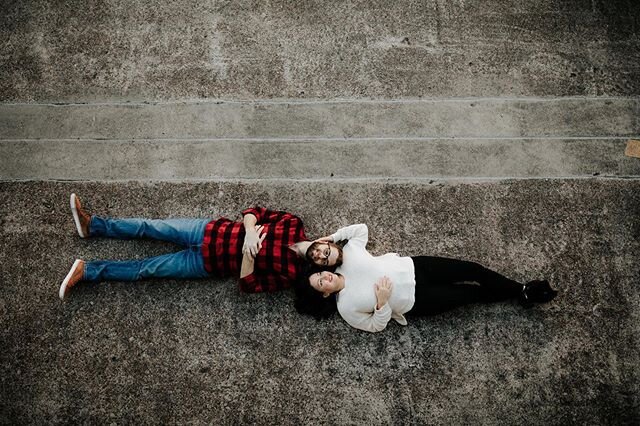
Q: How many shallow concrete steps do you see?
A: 2